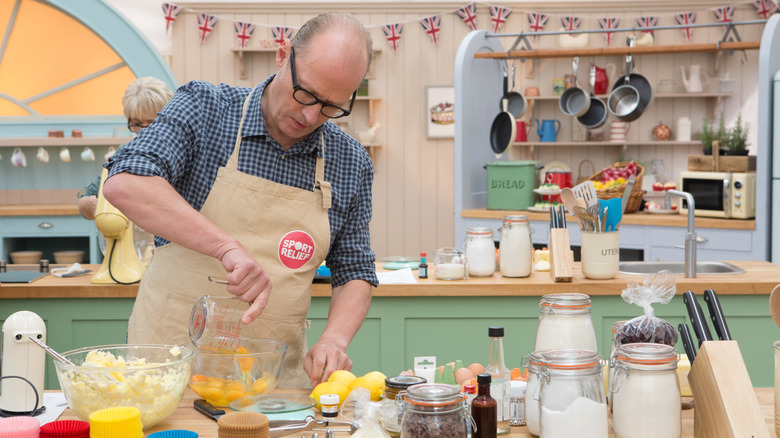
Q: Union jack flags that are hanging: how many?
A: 15